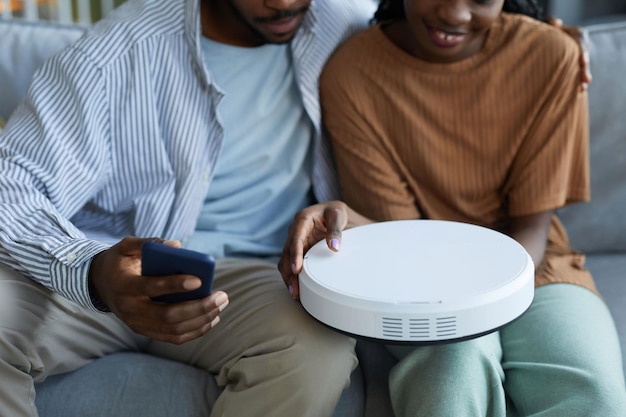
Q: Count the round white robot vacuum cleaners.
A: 1